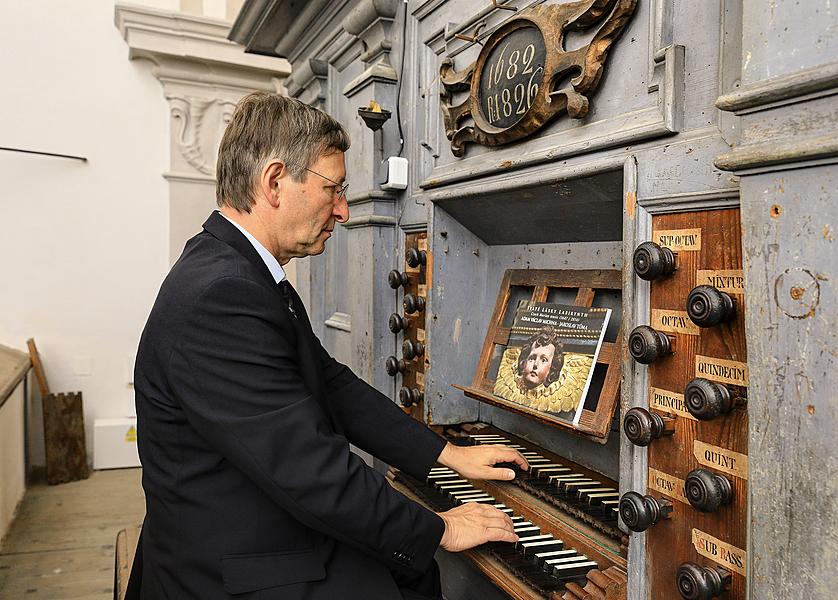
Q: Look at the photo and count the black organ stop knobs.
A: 15